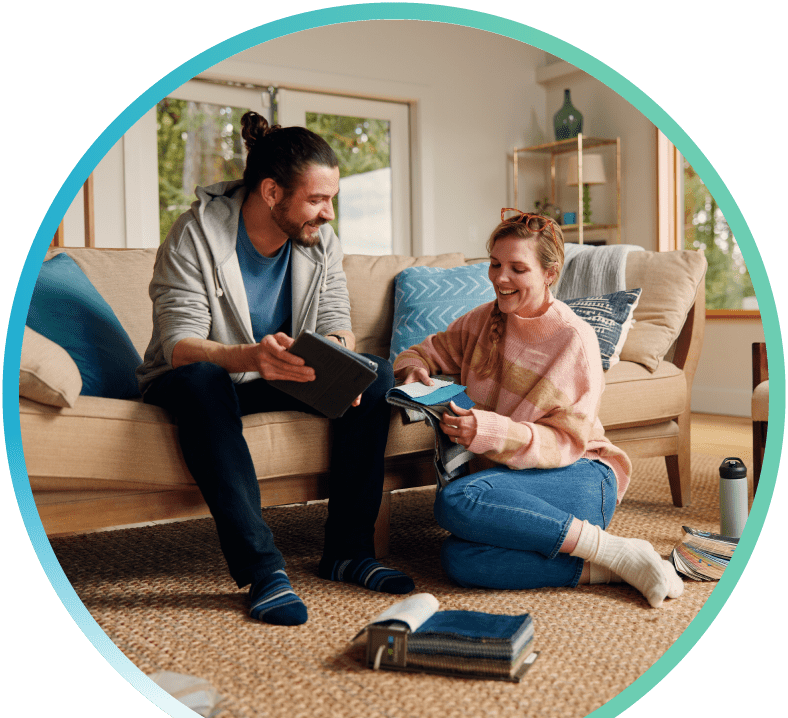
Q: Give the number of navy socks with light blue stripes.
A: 2